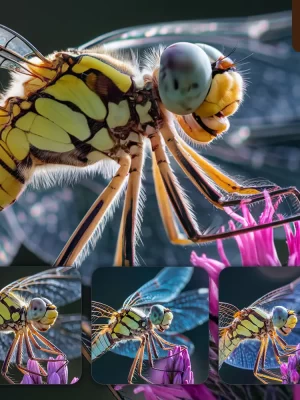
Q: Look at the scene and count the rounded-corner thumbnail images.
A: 3